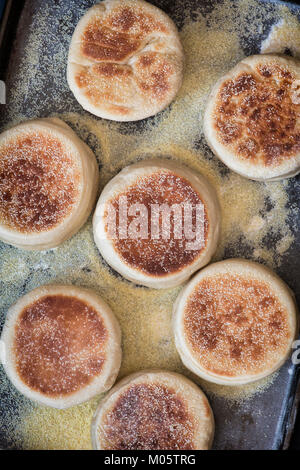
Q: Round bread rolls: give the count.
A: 7